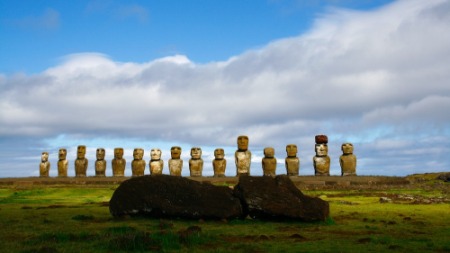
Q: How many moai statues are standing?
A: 15